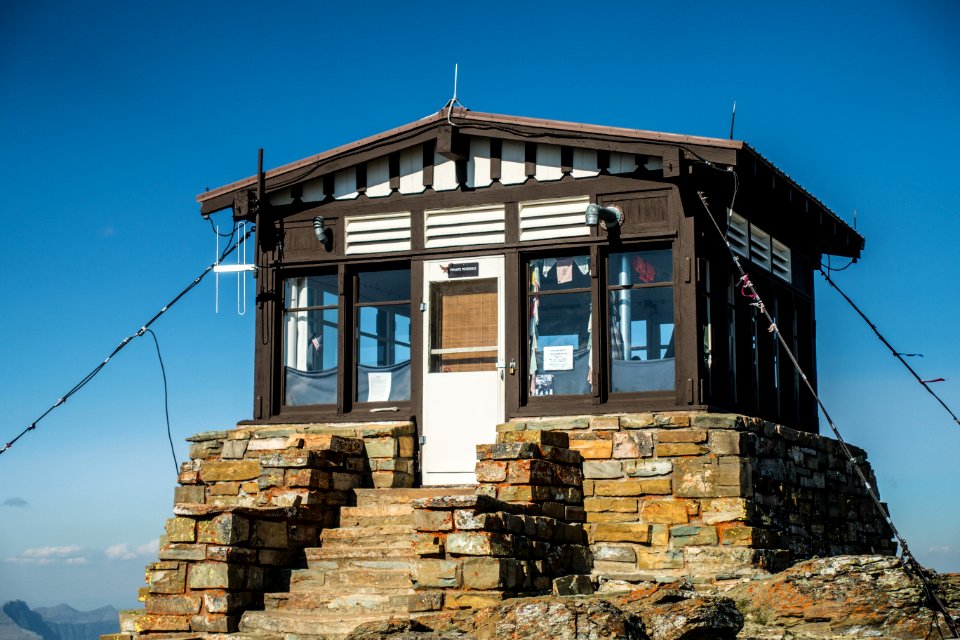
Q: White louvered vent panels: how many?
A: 6